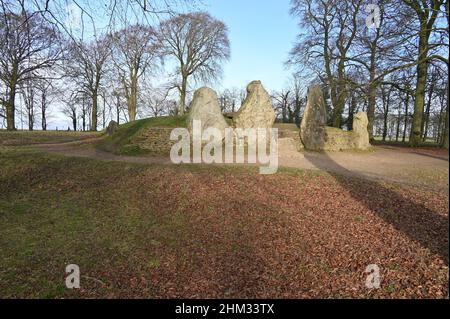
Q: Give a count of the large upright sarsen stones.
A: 4